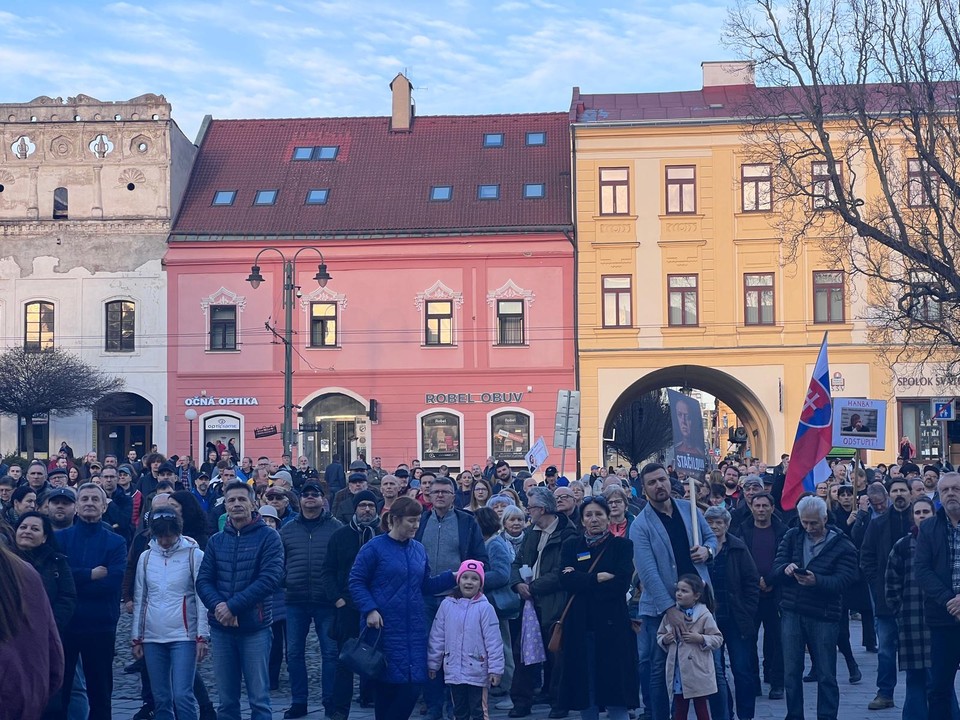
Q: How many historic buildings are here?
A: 3